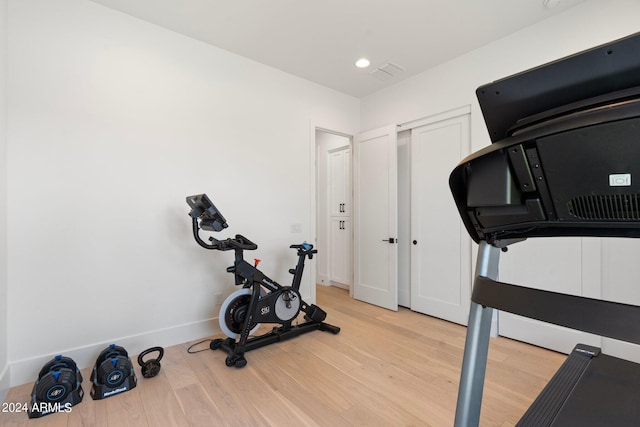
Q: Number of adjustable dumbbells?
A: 2